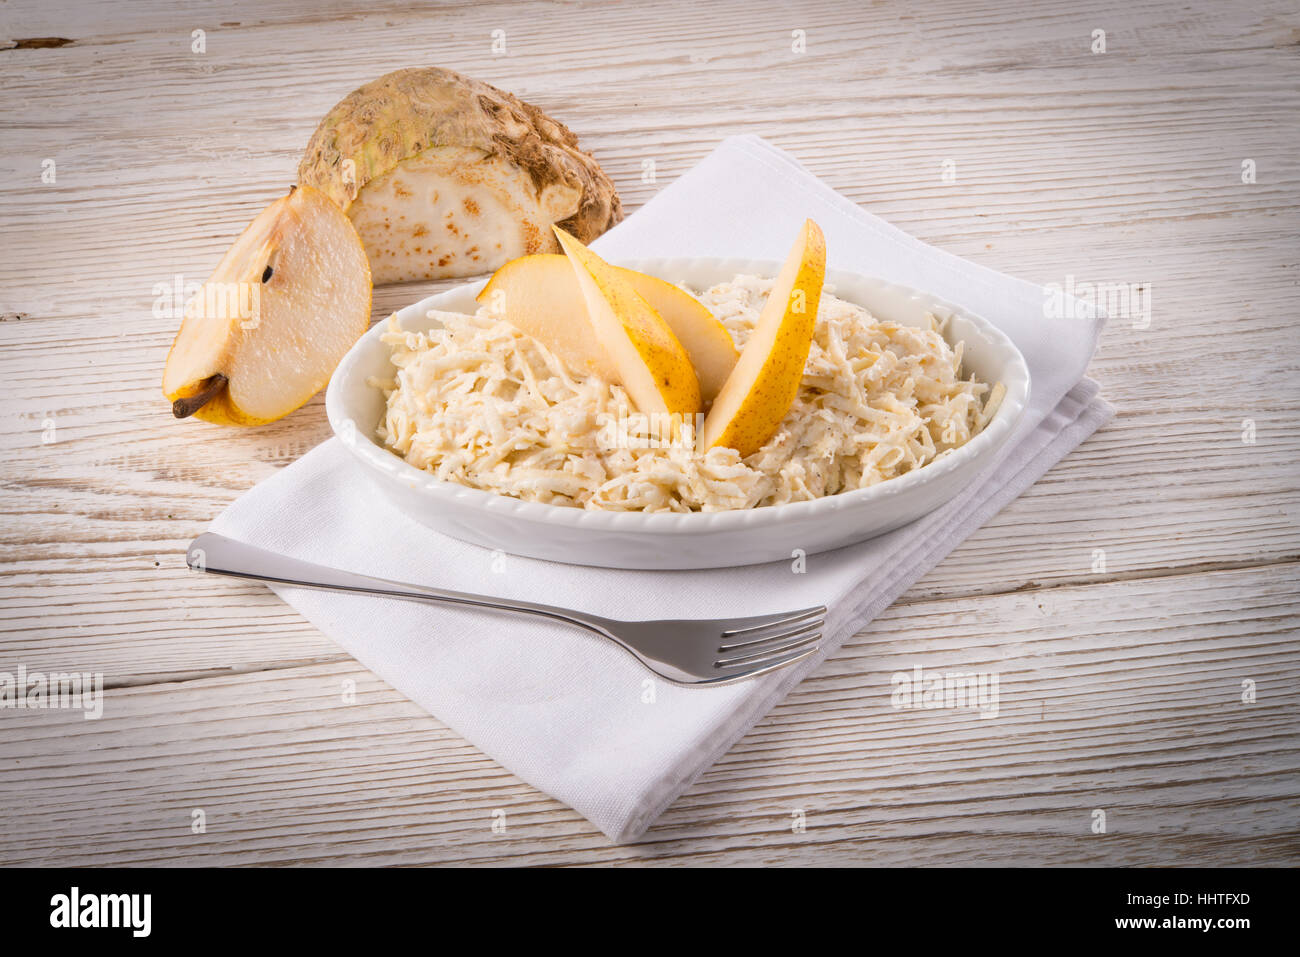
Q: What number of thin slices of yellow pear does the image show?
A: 3